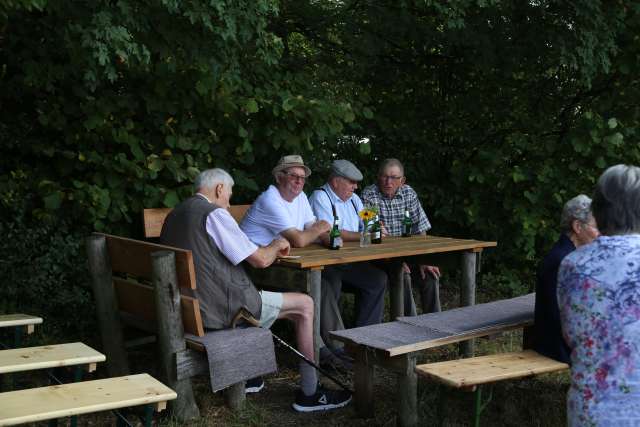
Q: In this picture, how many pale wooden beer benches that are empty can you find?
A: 3